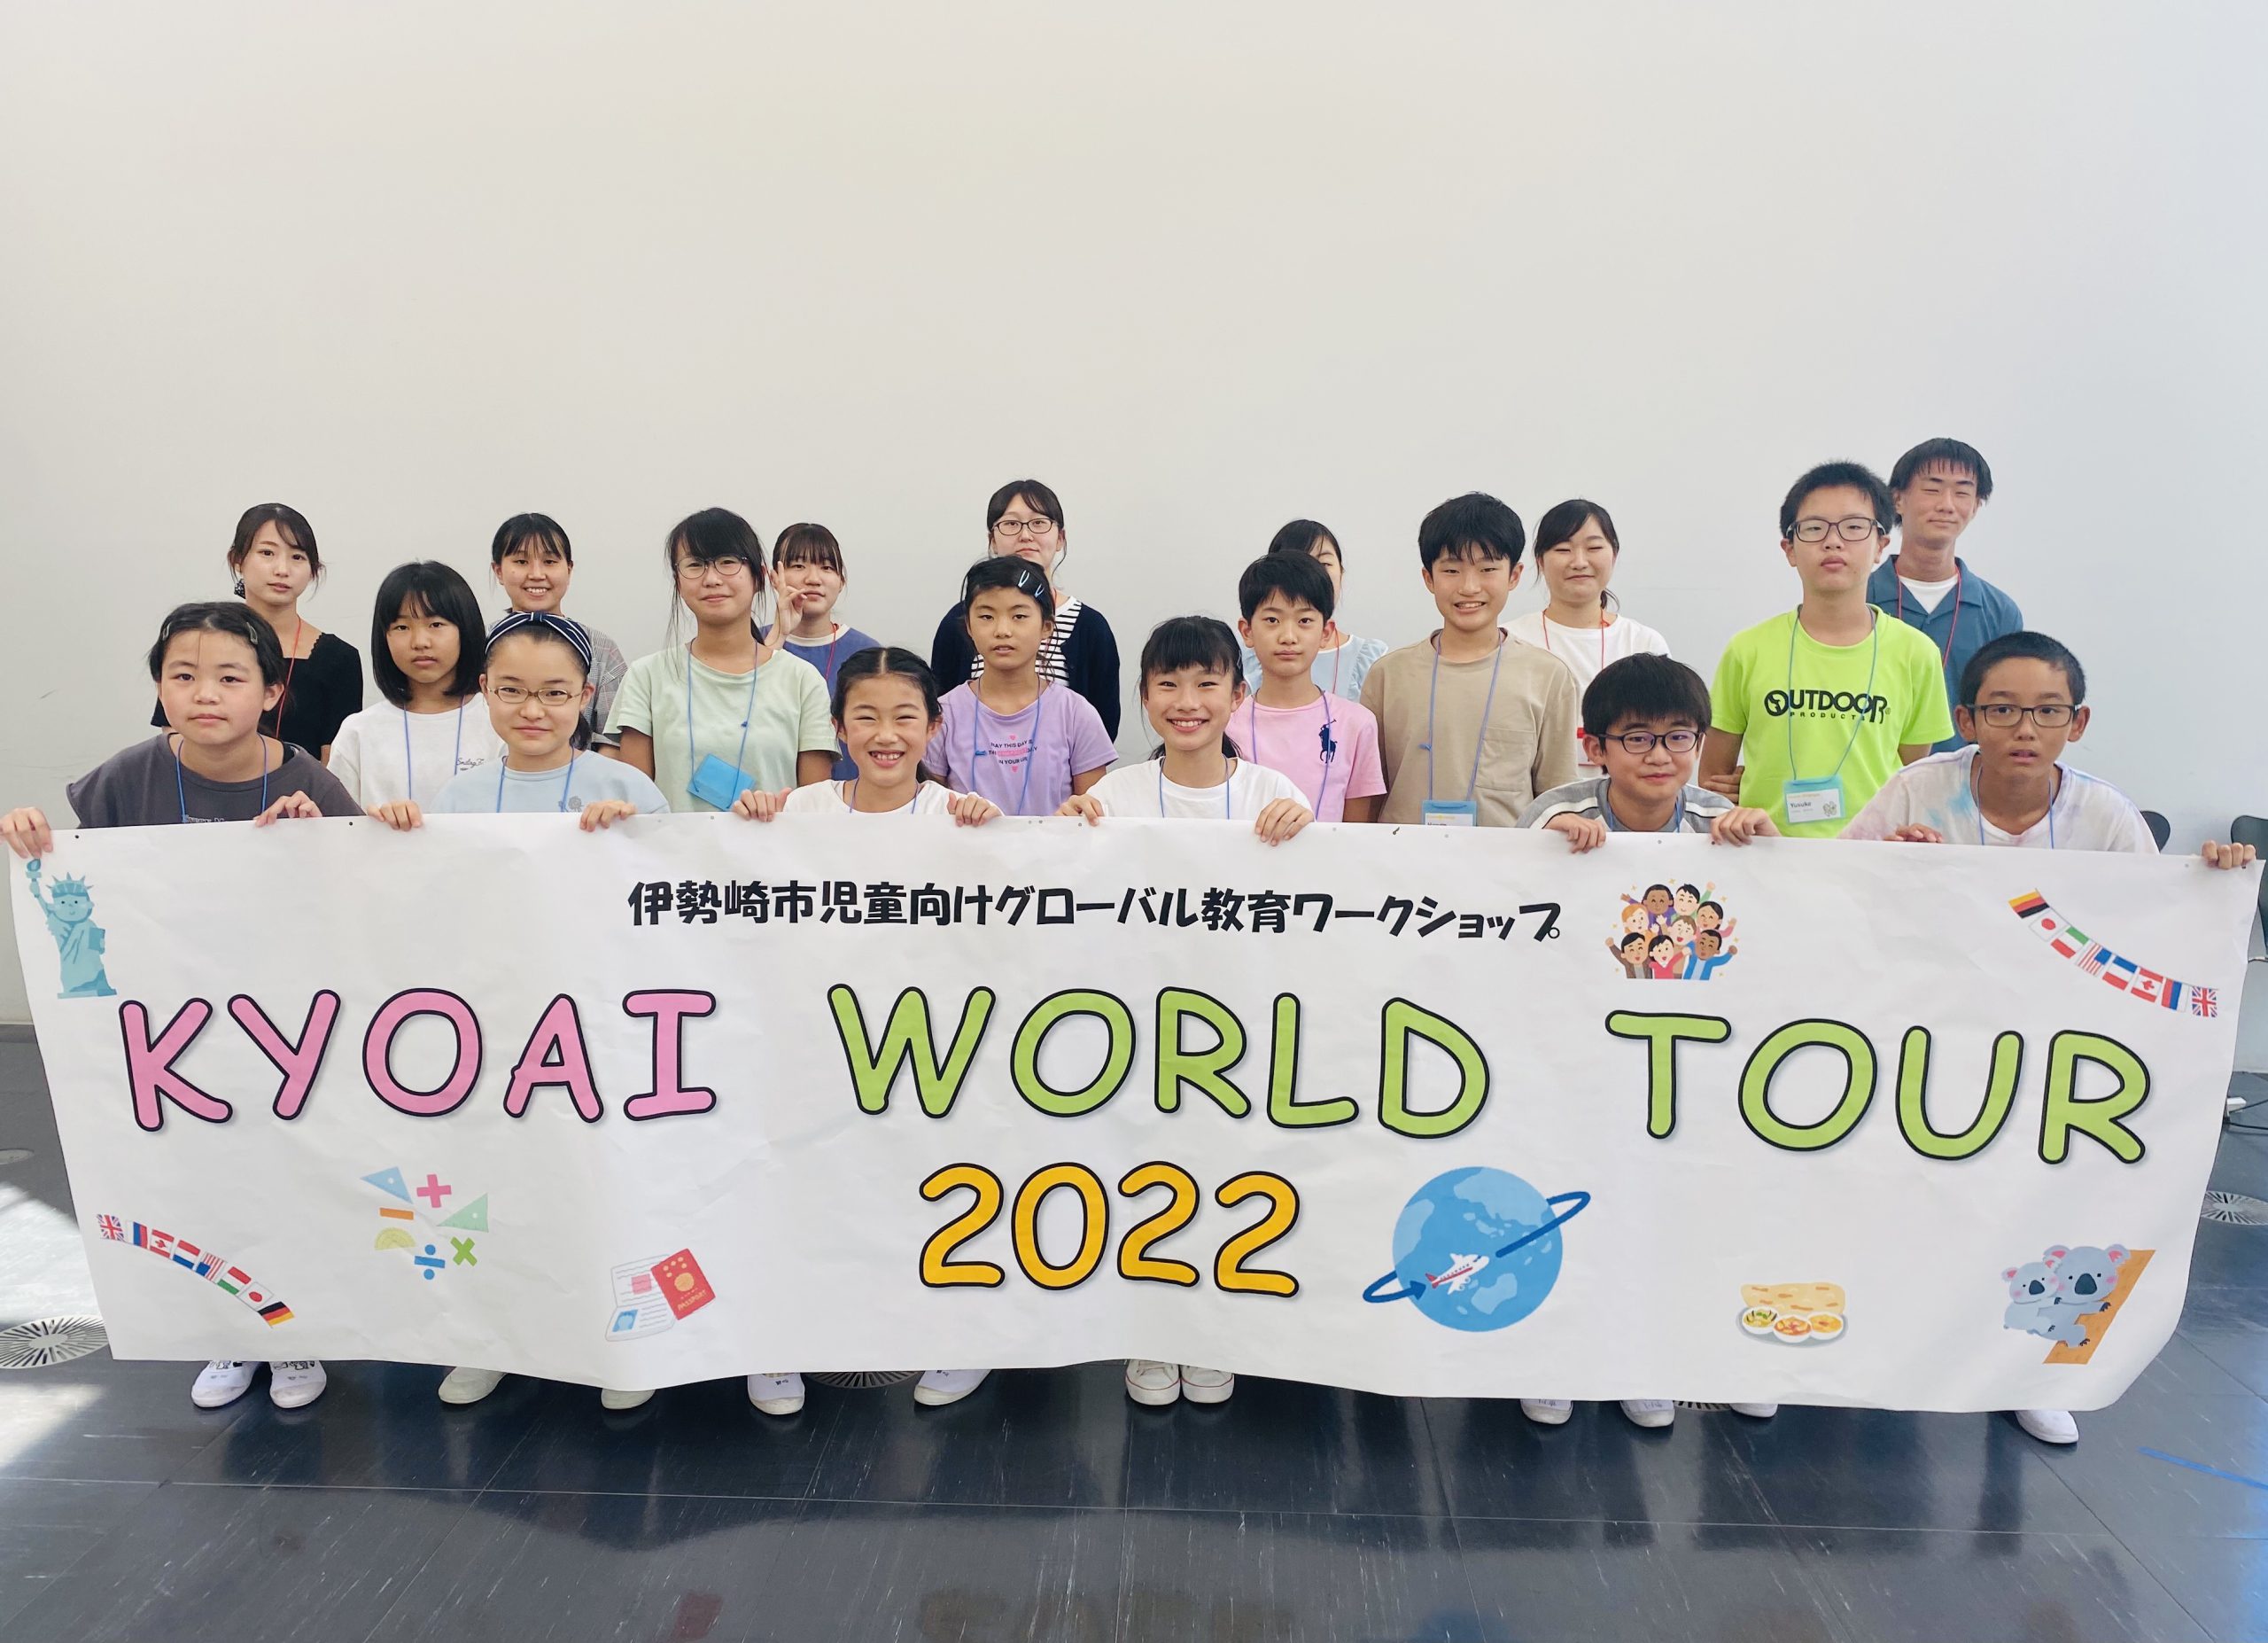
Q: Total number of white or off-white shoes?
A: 12